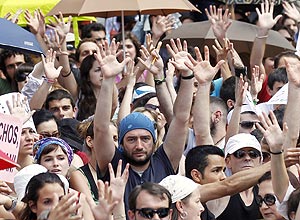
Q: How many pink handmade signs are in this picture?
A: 1